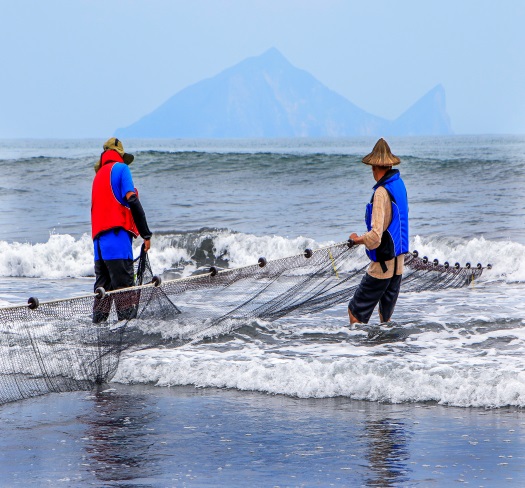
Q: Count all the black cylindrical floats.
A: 15